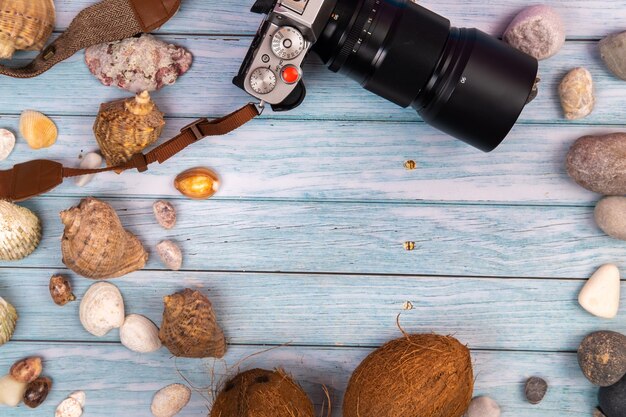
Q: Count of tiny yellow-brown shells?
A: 3